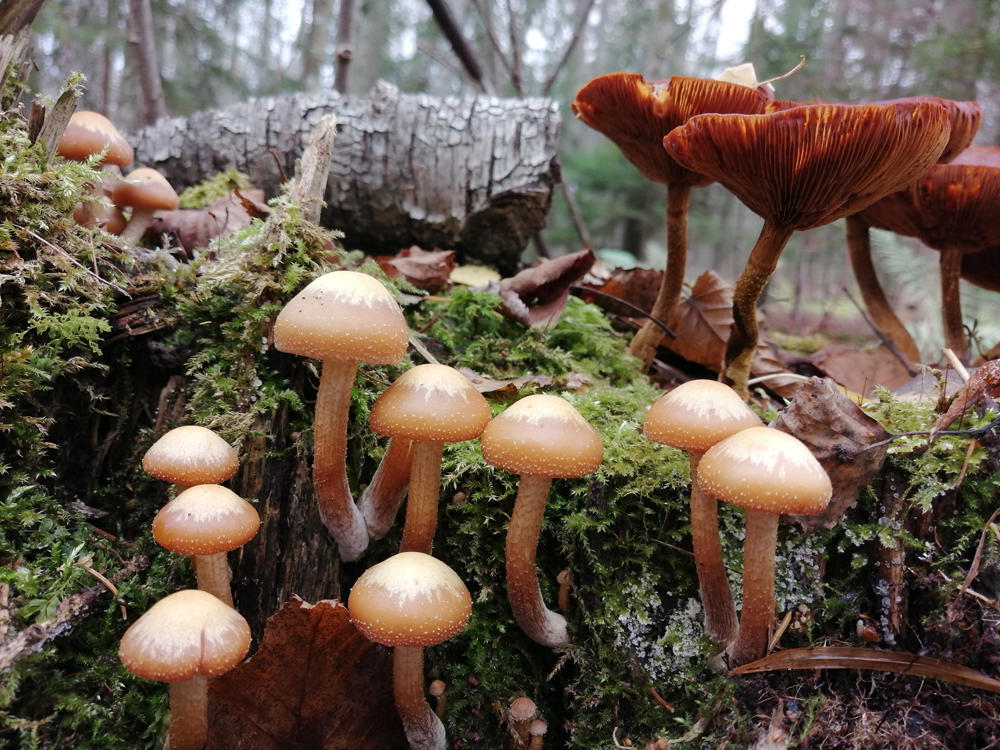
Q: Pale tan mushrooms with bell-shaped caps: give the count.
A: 11